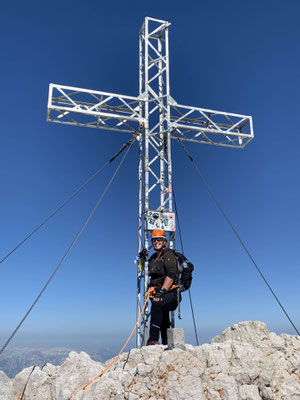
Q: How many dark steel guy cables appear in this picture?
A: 4